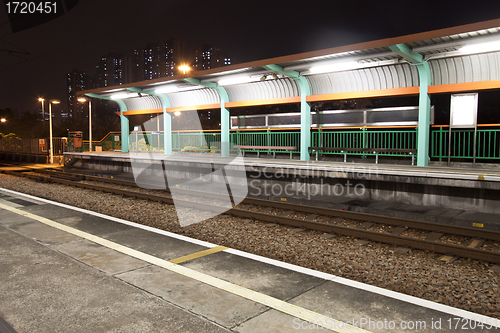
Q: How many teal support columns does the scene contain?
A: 5